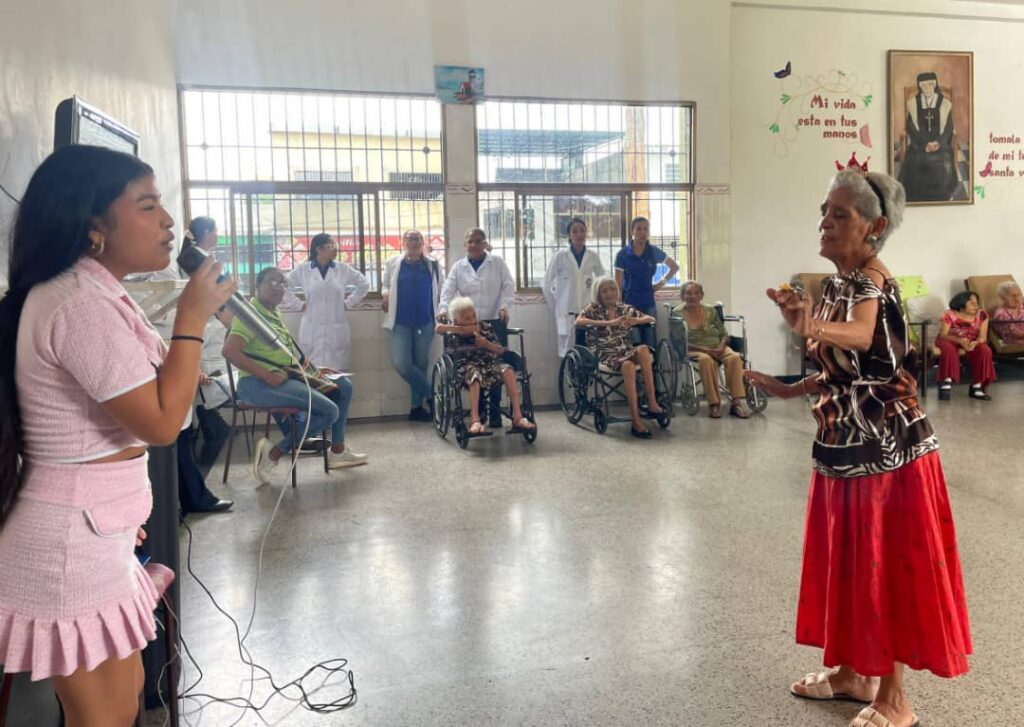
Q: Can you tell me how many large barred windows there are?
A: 2